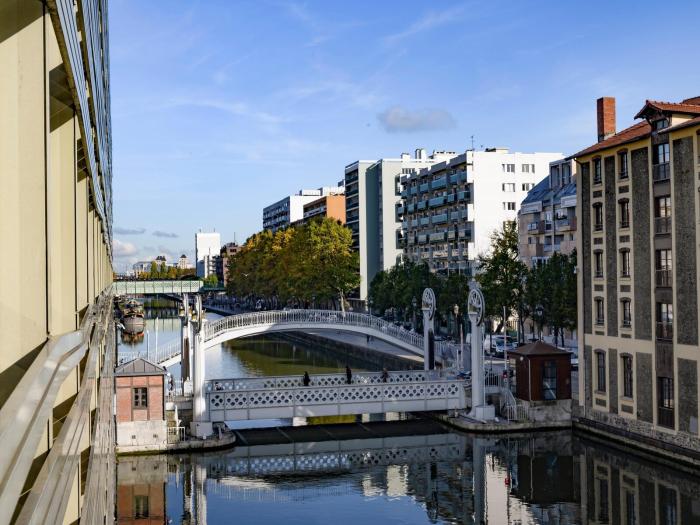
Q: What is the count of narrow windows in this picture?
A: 10